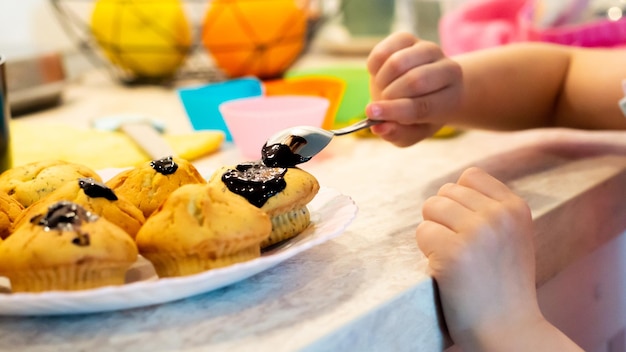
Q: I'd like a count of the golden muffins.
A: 7